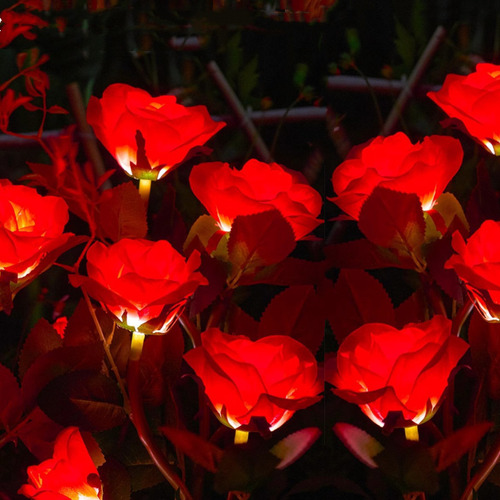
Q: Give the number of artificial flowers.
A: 10